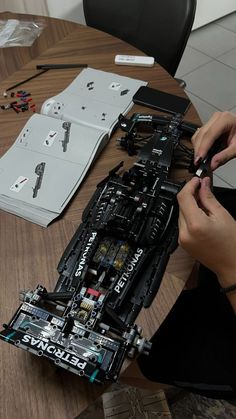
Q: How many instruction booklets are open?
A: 1